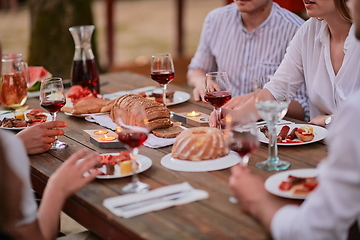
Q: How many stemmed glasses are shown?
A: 6